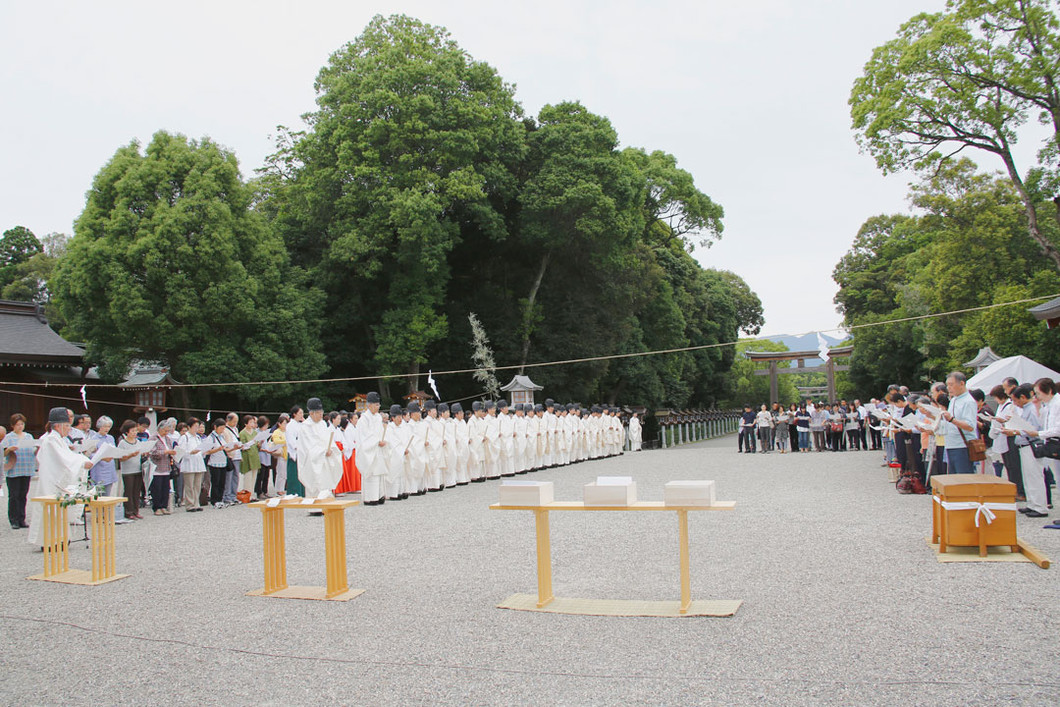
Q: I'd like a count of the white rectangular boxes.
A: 3